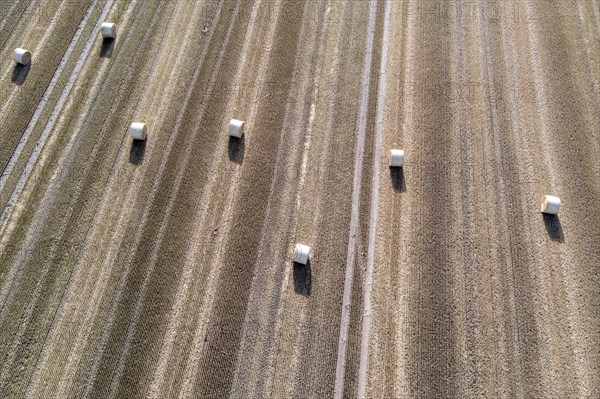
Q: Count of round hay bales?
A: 7